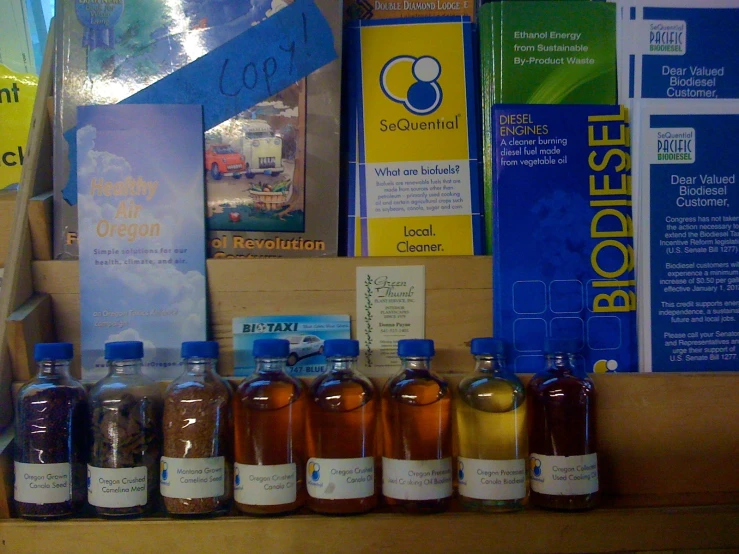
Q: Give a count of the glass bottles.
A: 8